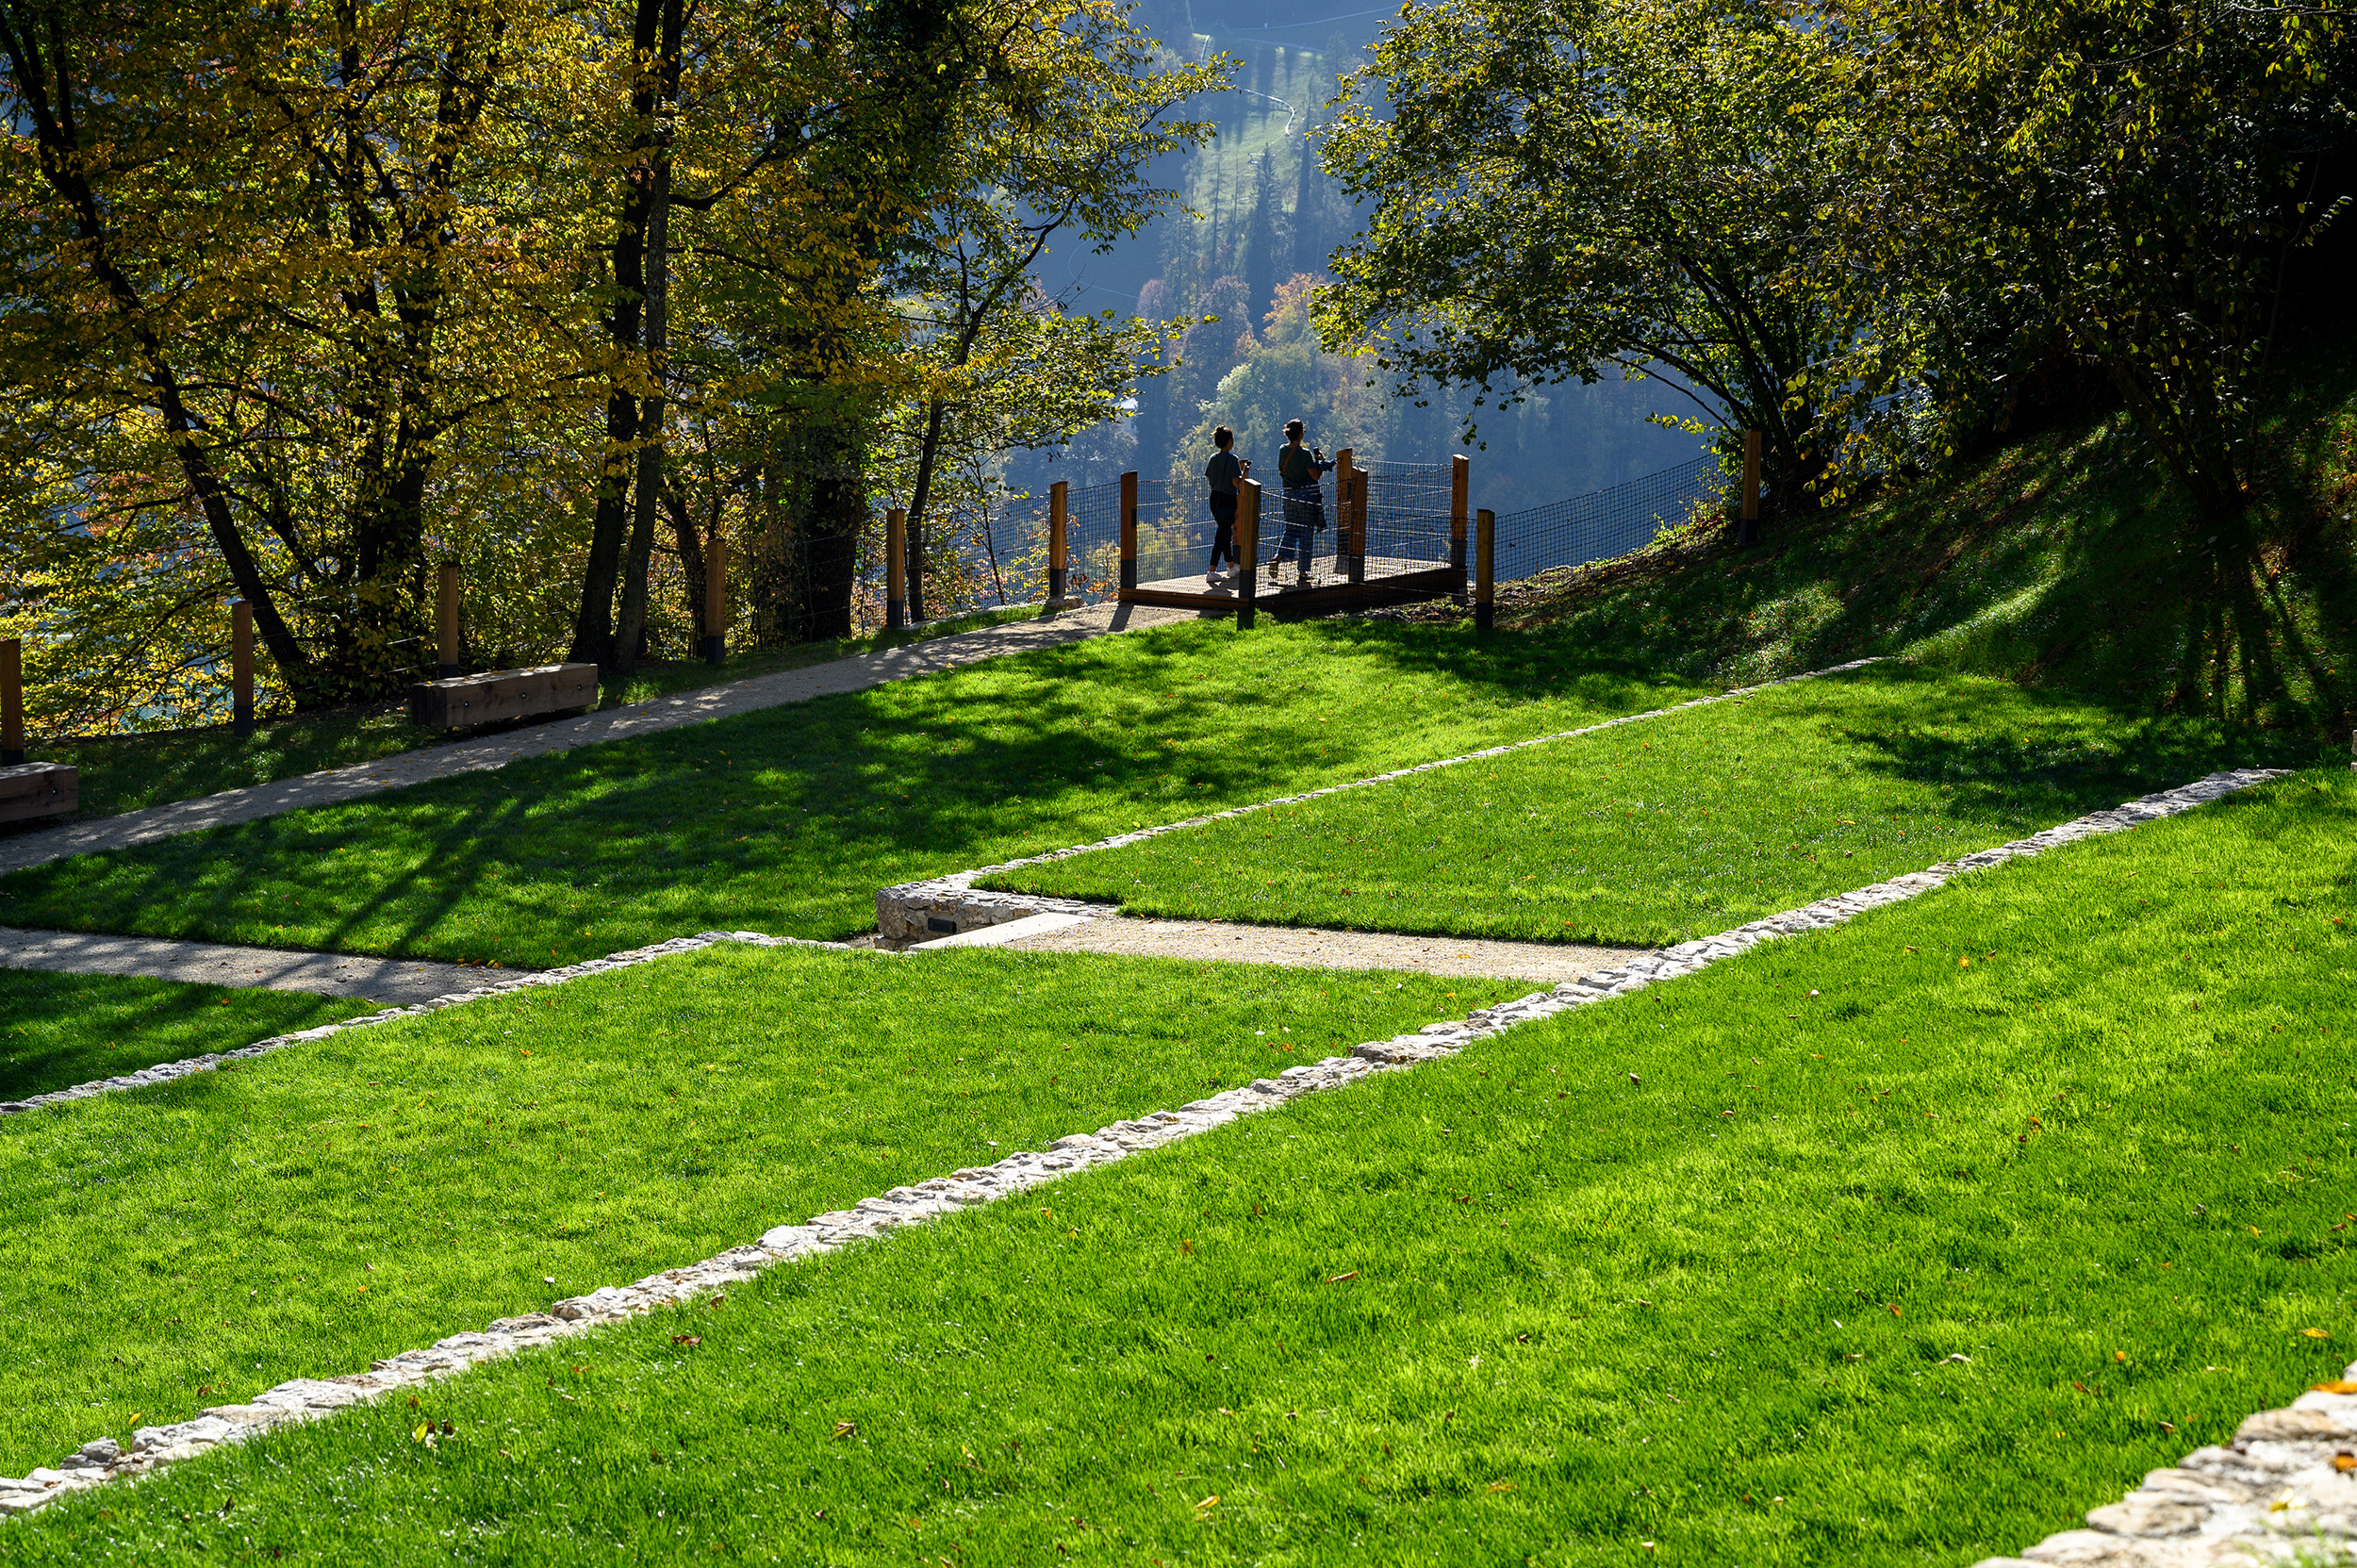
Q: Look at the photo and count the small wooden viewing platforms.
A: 1